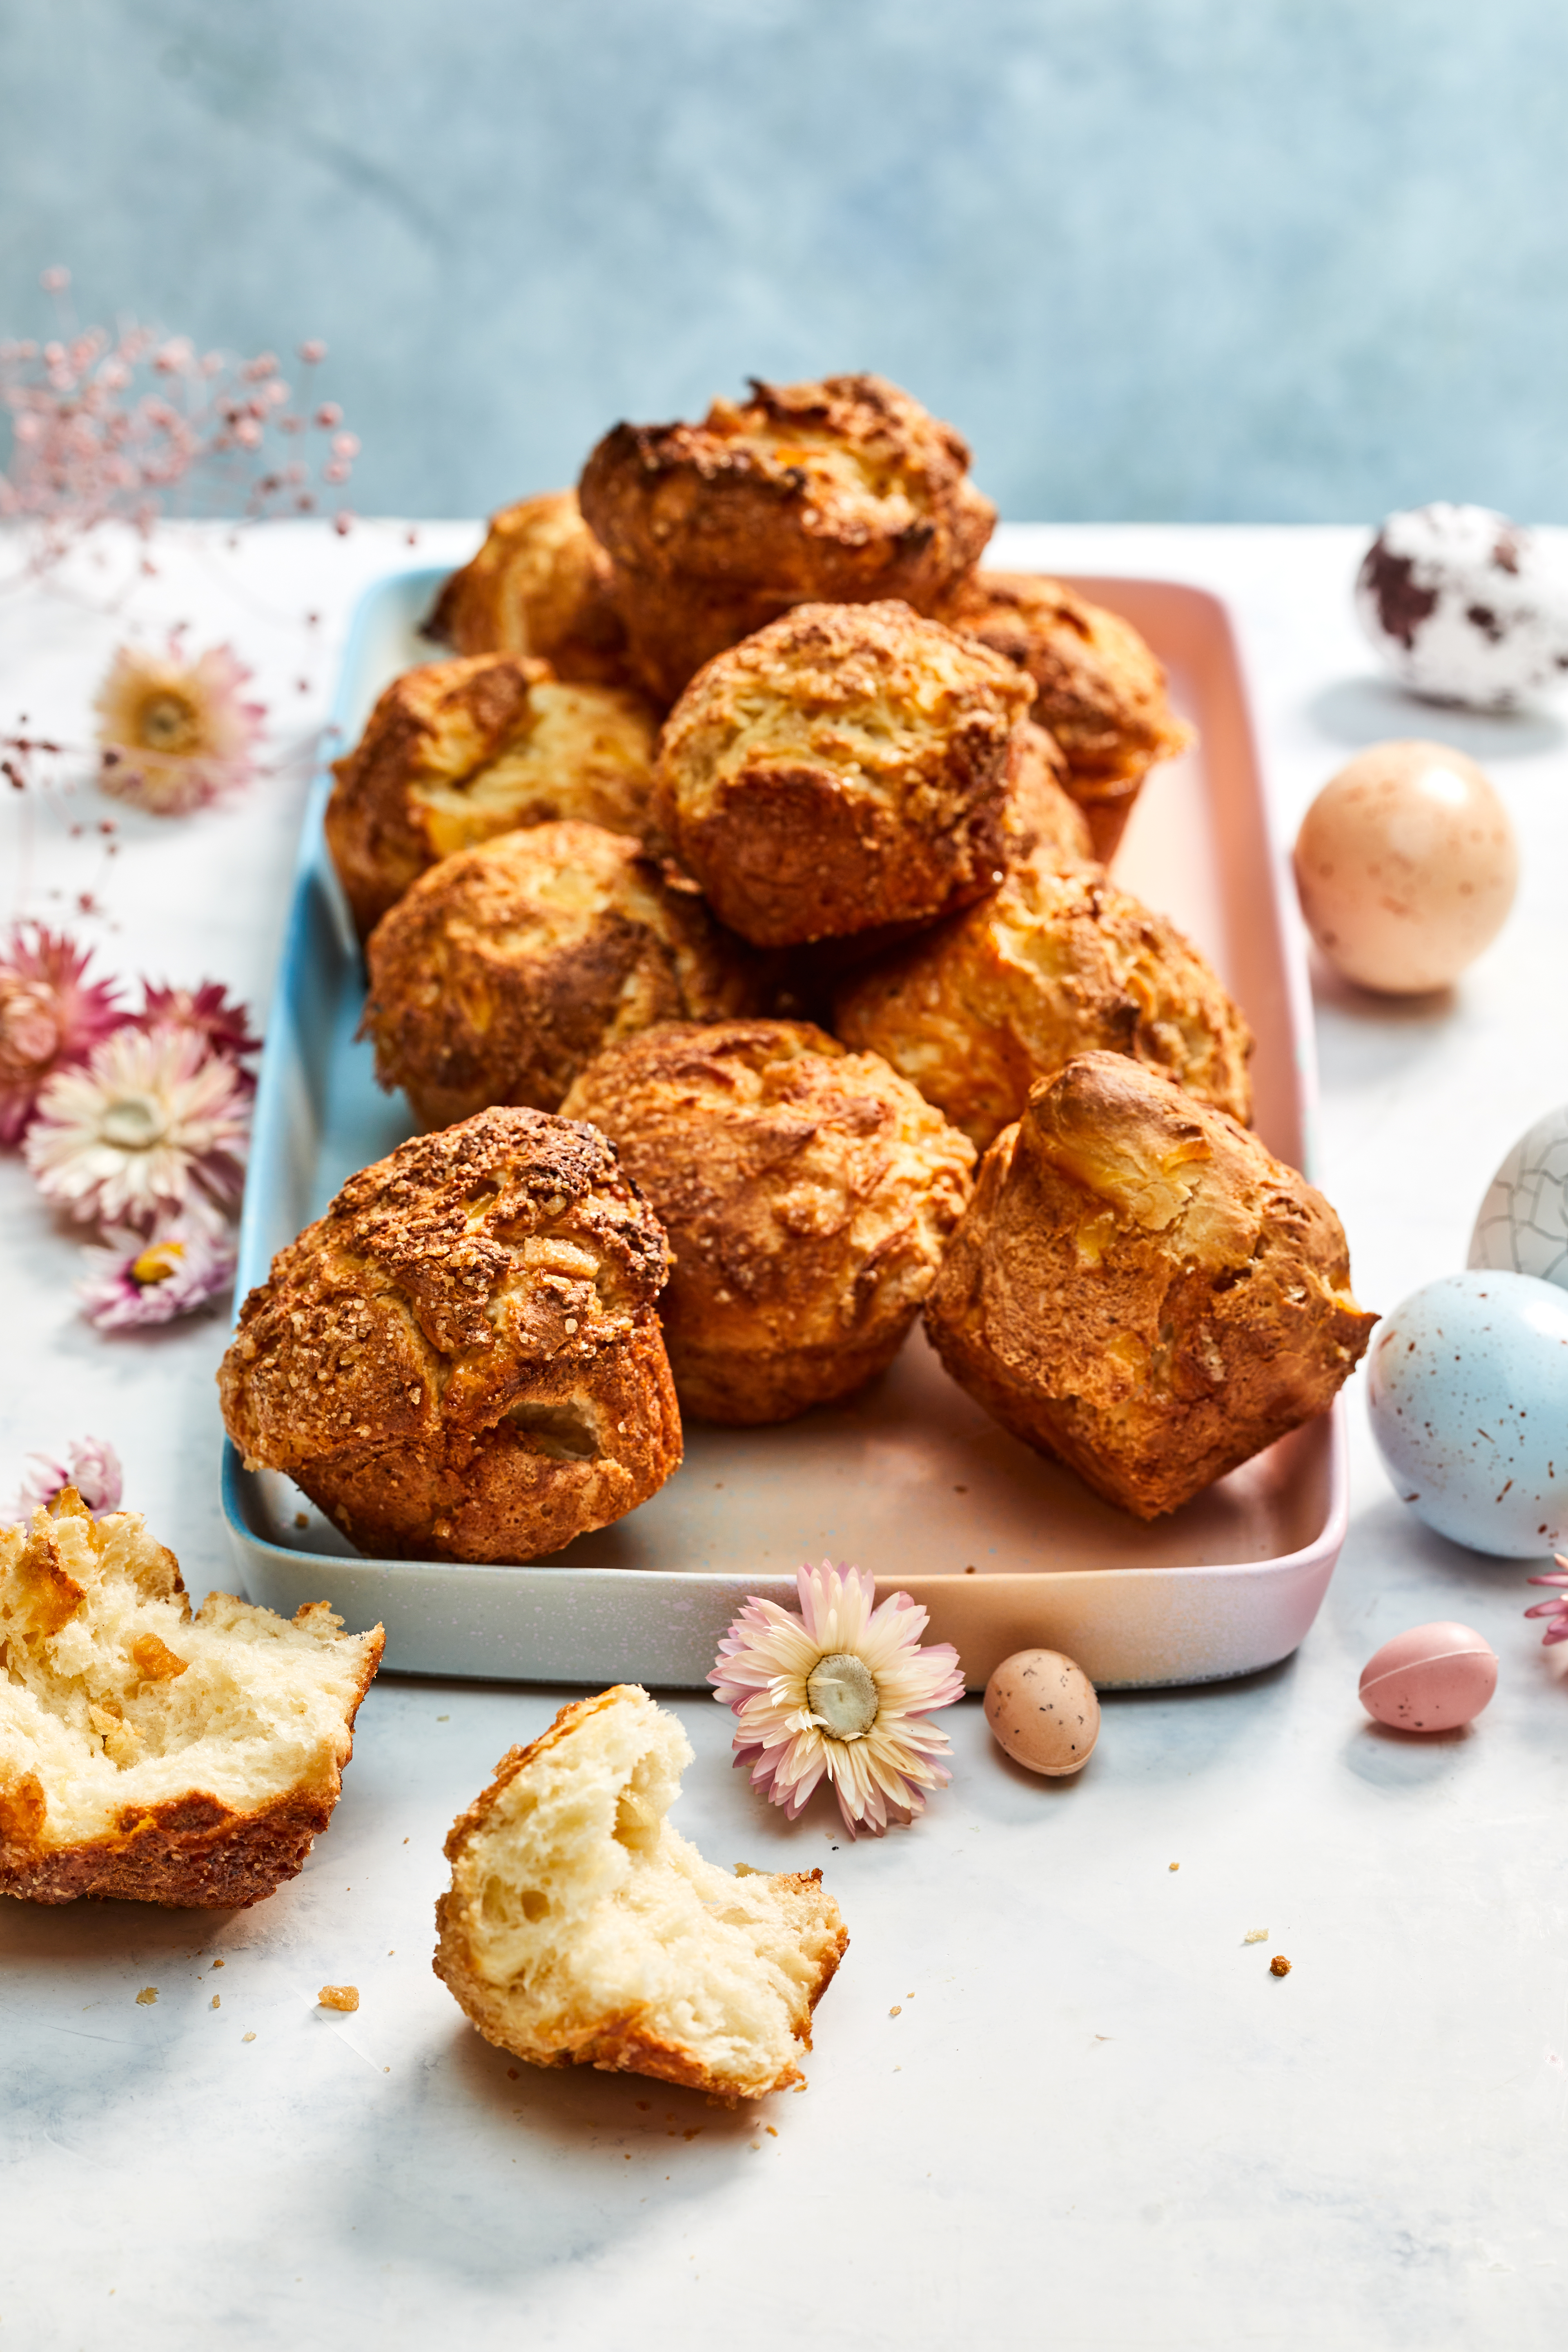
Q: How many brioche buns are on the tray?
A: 11